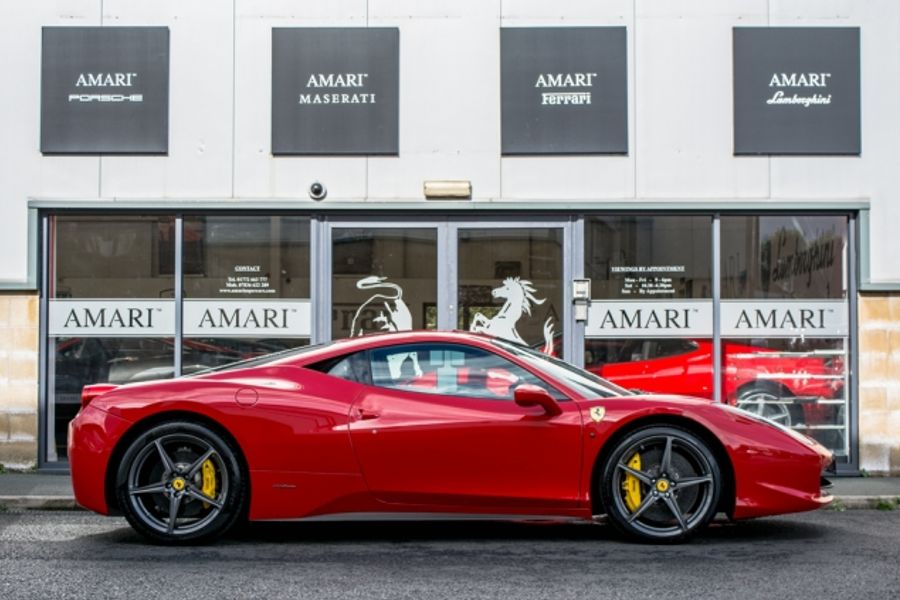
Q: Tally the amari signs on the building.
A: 8